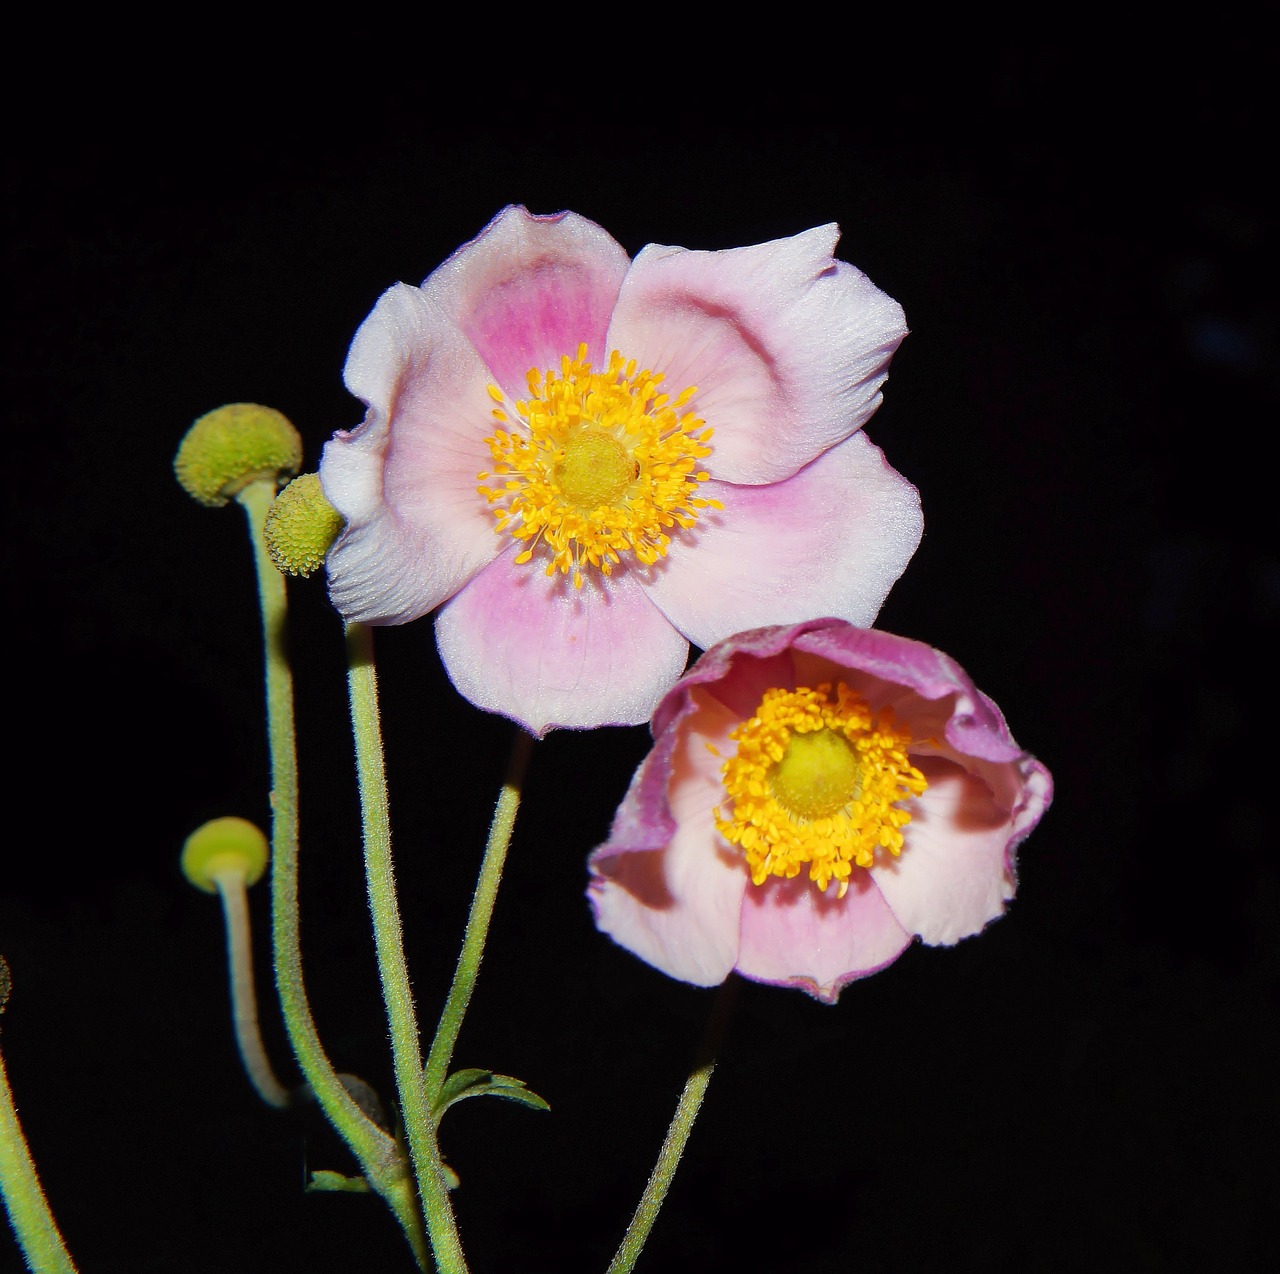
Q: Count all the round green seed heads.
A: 3